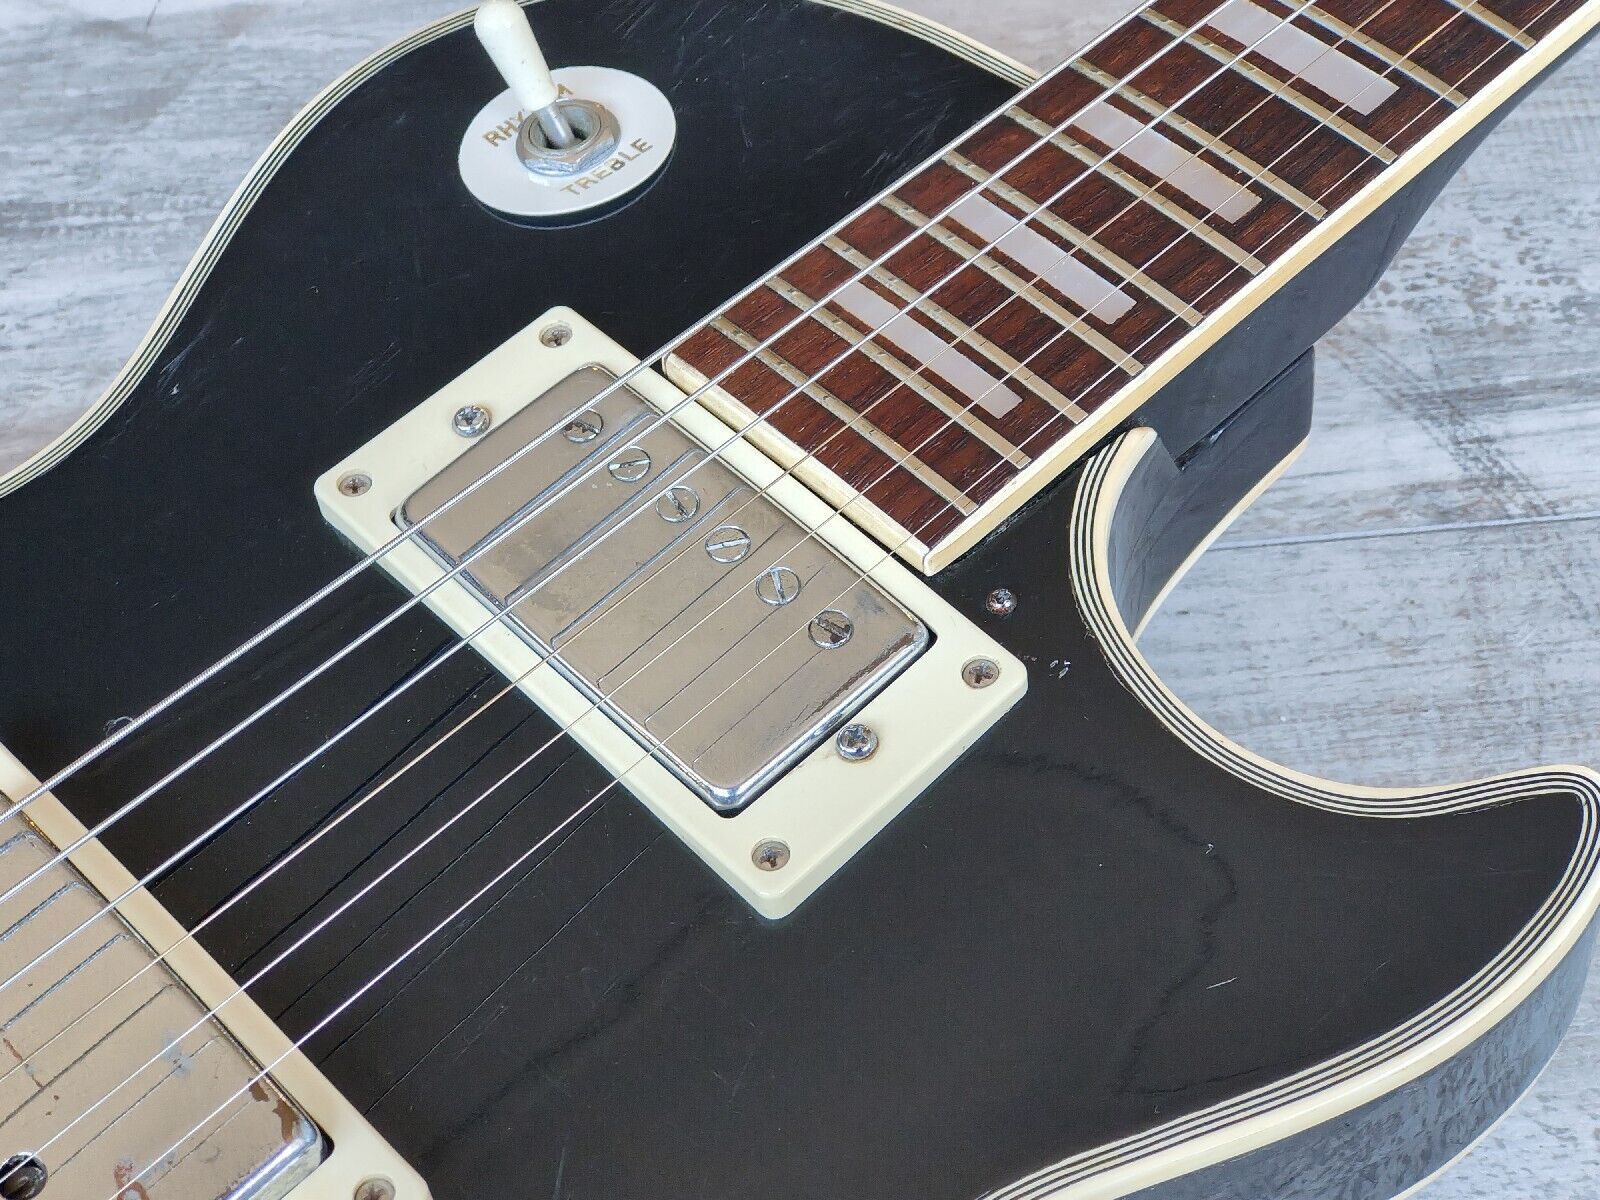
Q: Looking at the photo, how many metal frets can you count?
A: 10